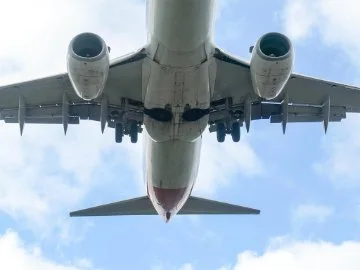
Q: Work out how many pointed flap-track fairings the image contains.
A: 6